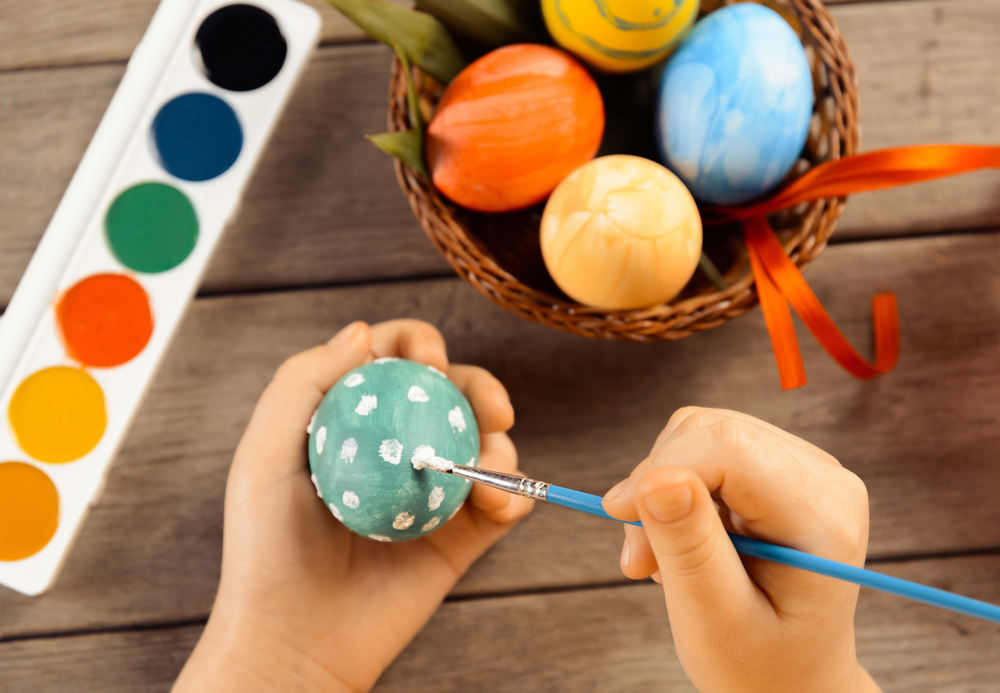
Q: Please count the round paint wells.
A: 6